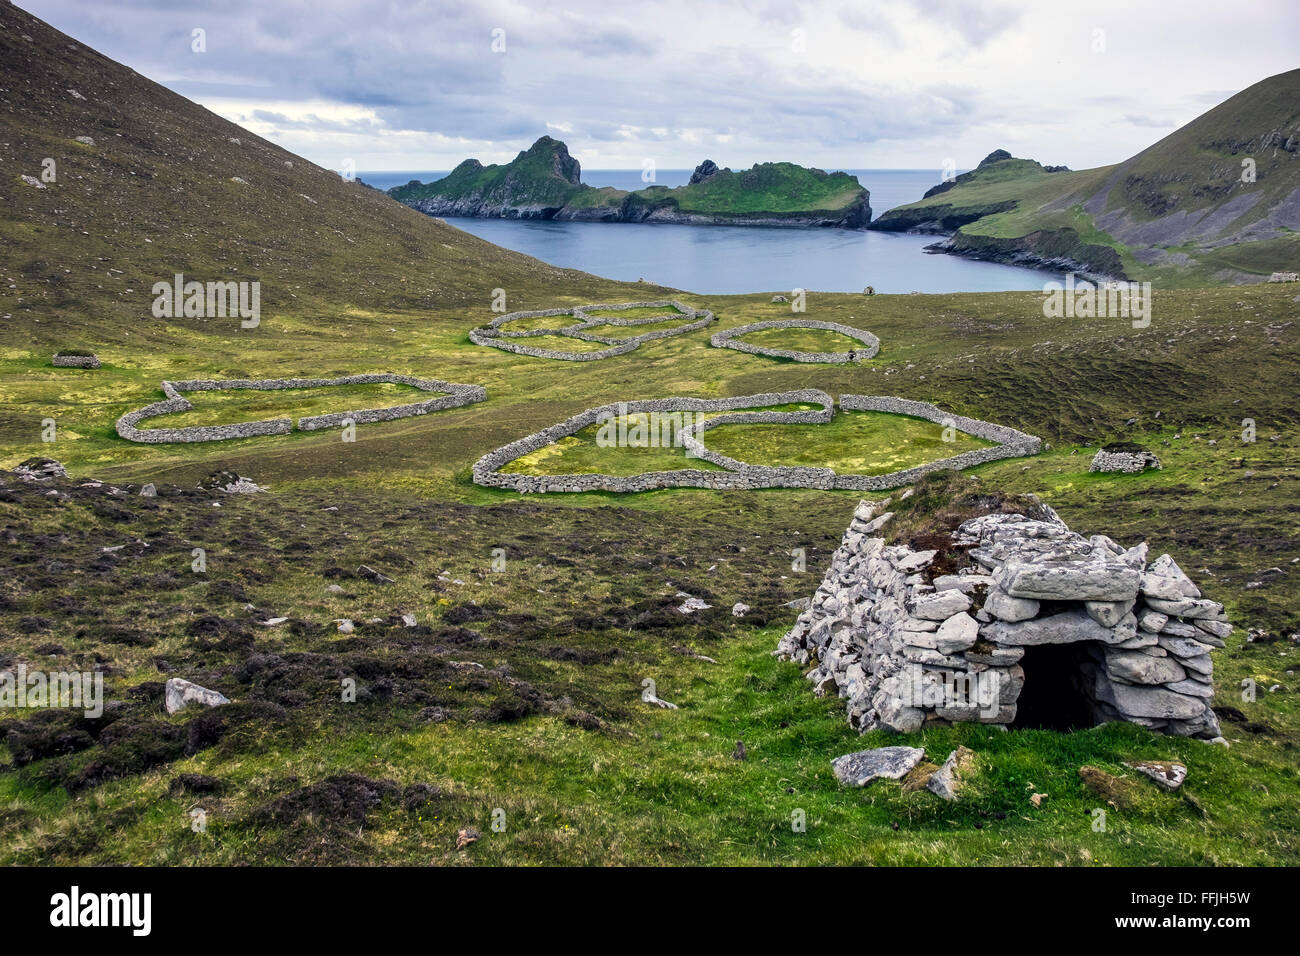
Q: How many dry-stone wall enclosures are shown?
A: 4